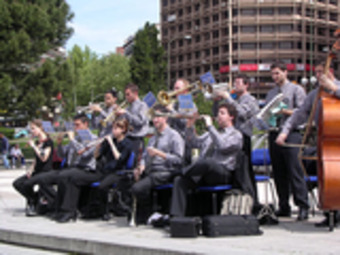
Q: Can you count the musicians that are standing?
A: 6